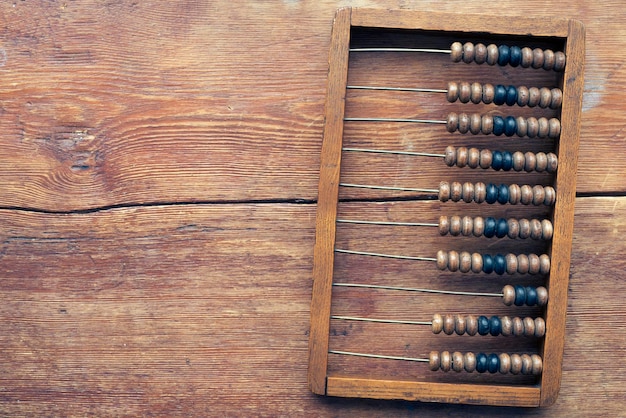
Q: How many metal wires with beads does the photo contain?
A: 10